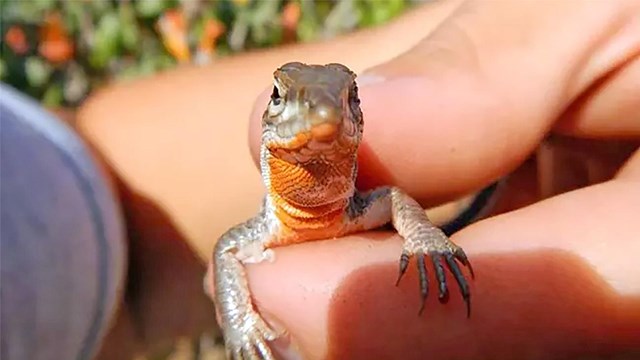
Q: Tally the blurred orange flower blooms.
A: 5